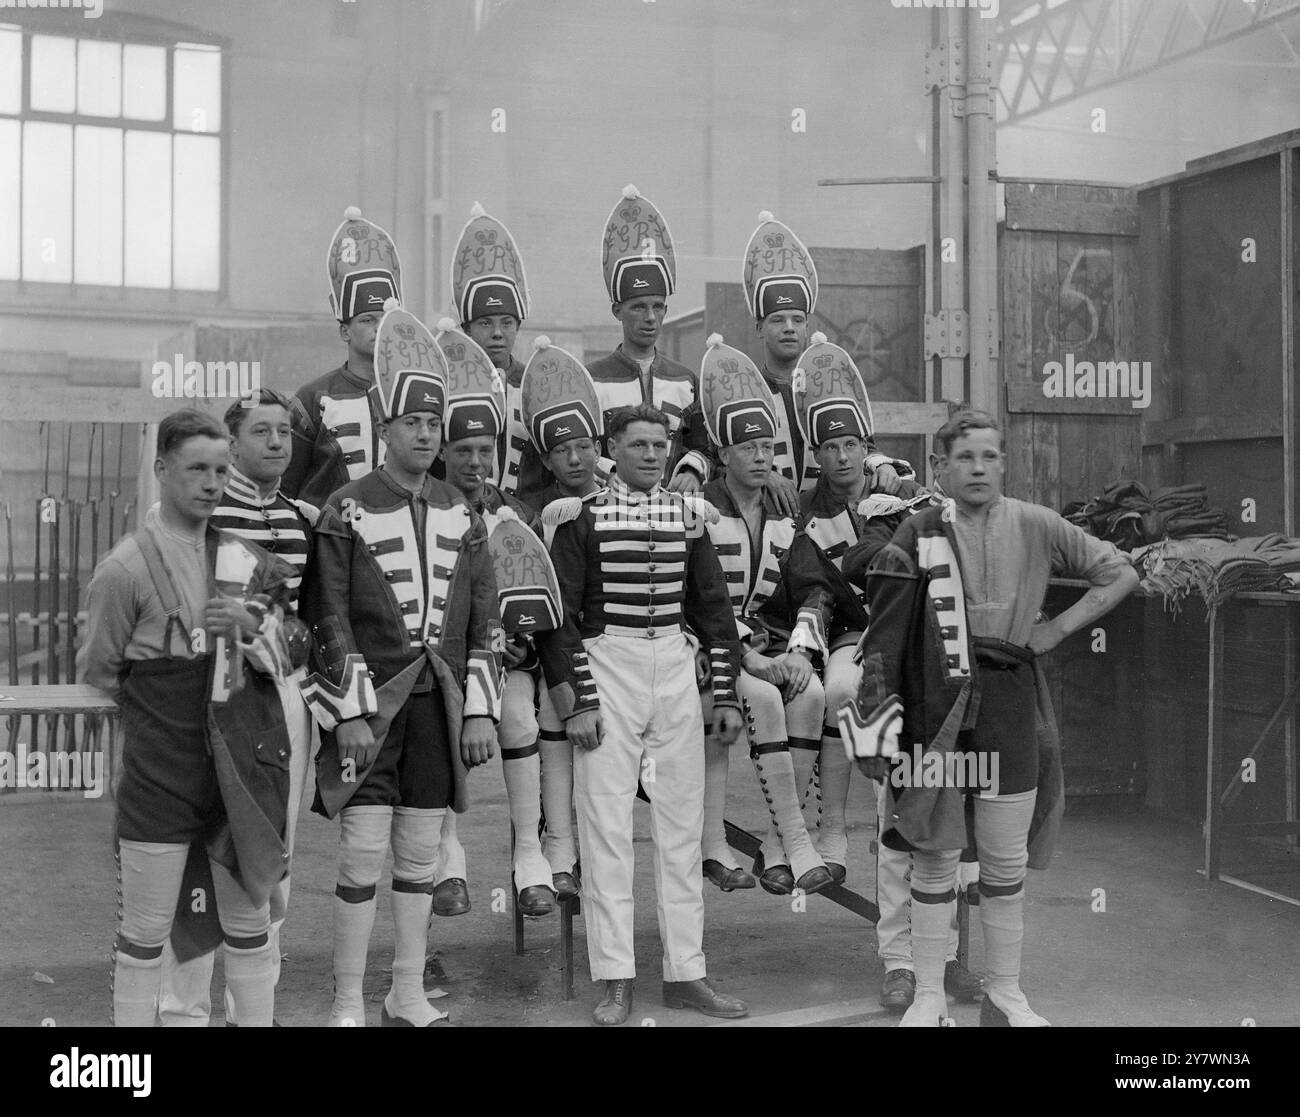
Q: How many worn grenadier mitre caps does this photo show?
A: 9